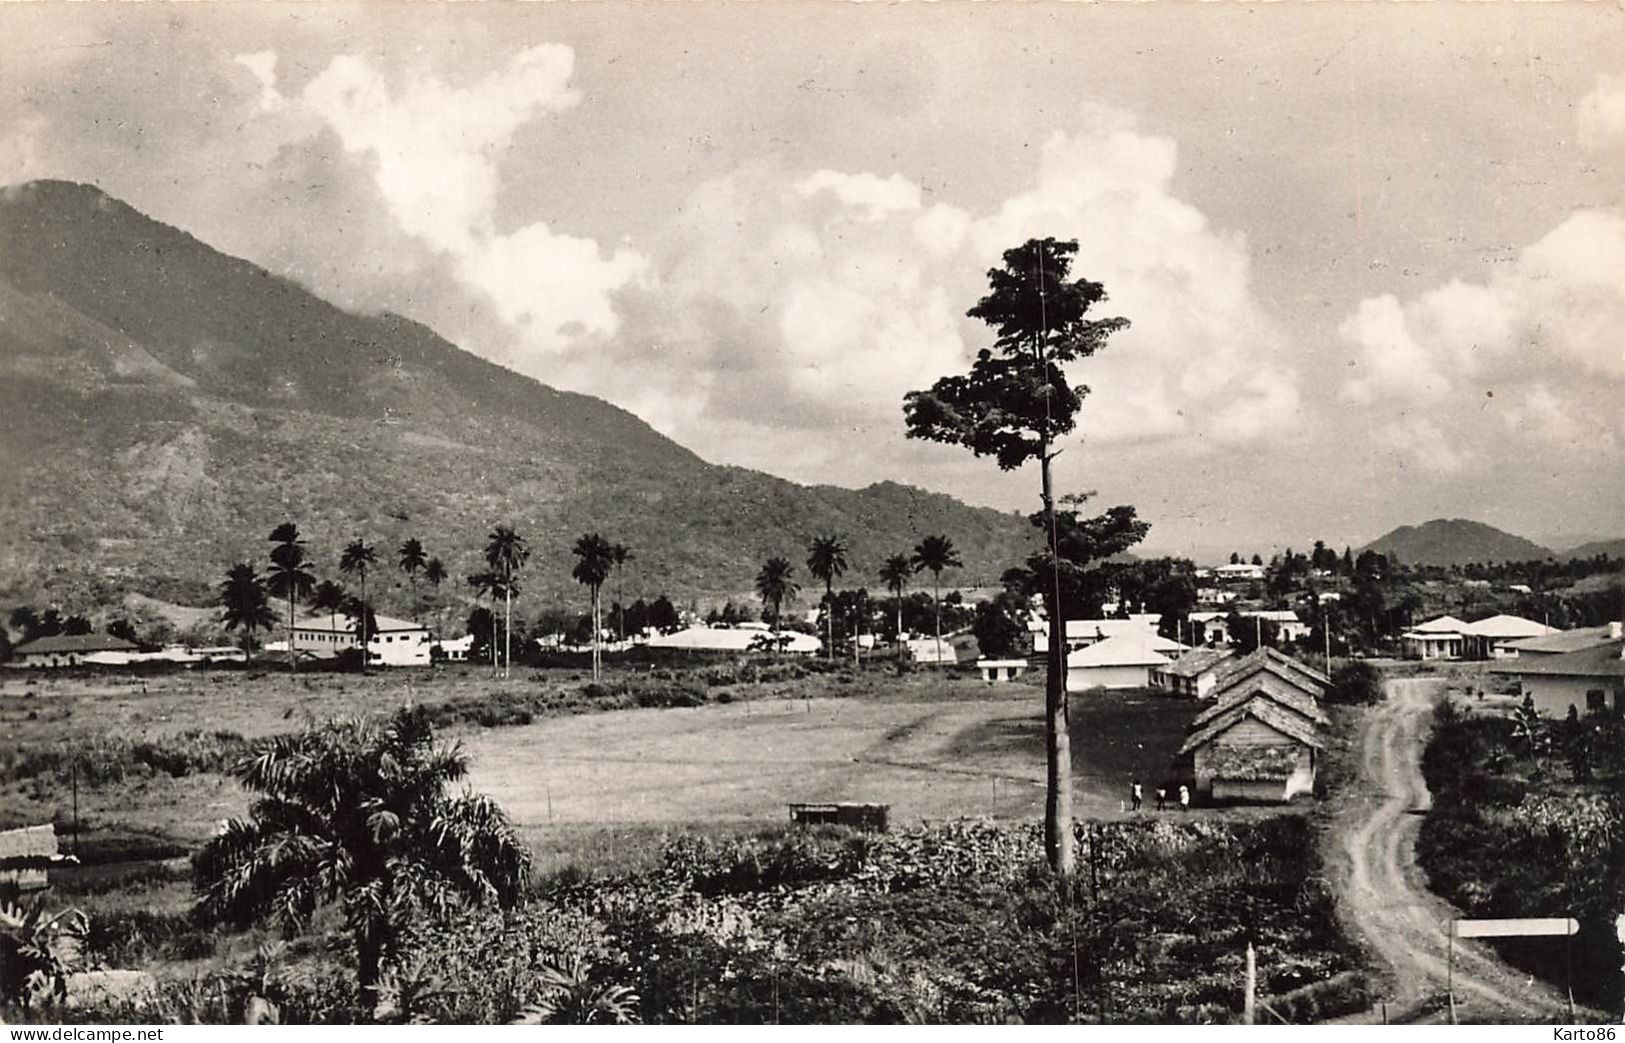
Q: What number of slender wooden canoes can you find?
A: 0